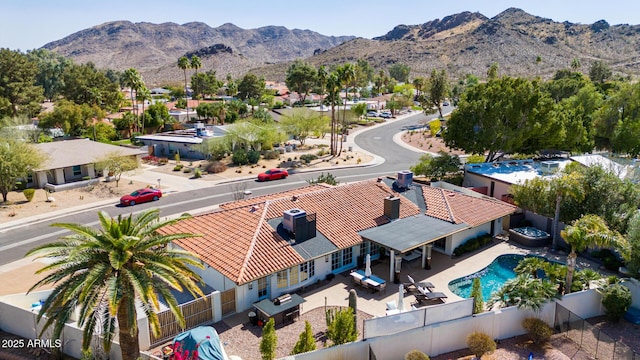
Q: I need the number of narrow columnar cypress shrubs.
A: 3